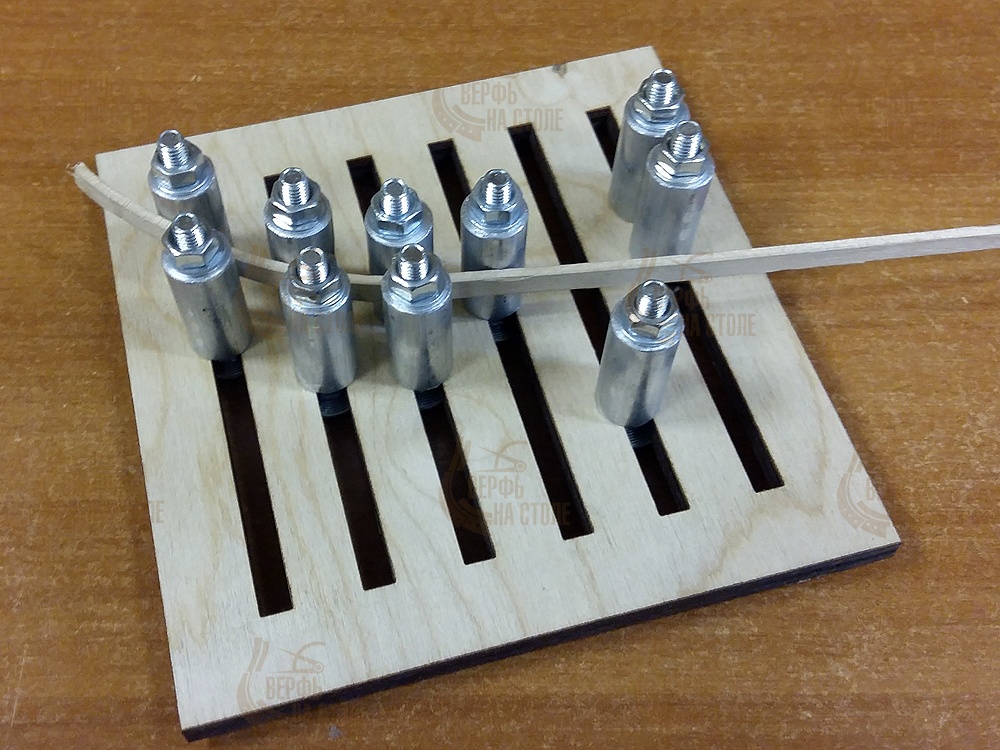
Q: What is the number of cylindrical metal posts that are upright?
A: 10